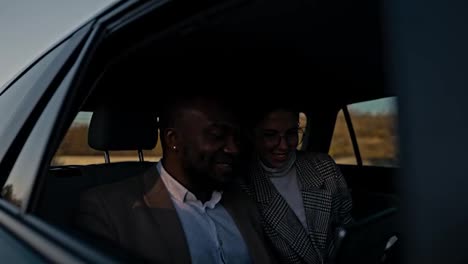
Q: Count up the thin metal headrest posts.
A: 2